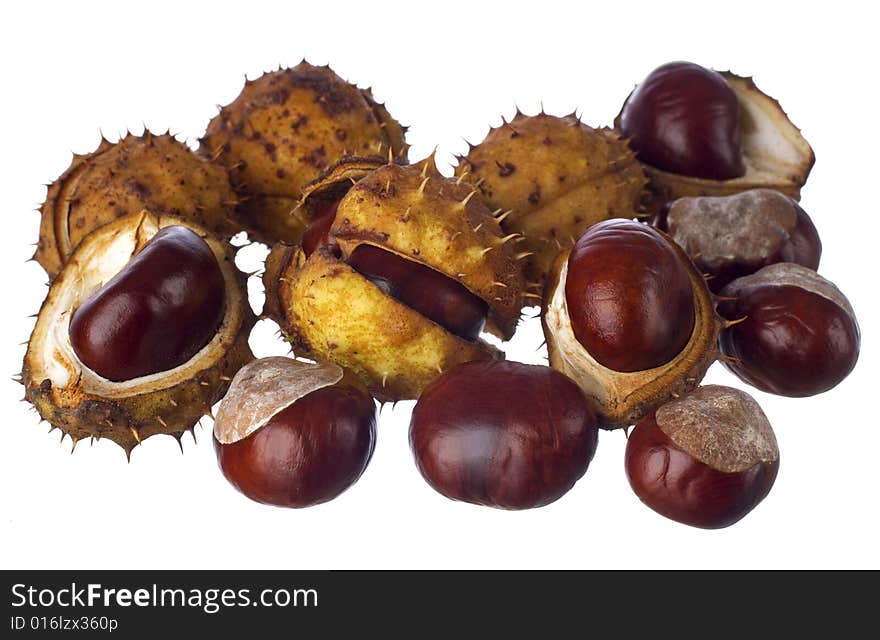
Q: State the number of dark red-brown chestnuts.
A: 9